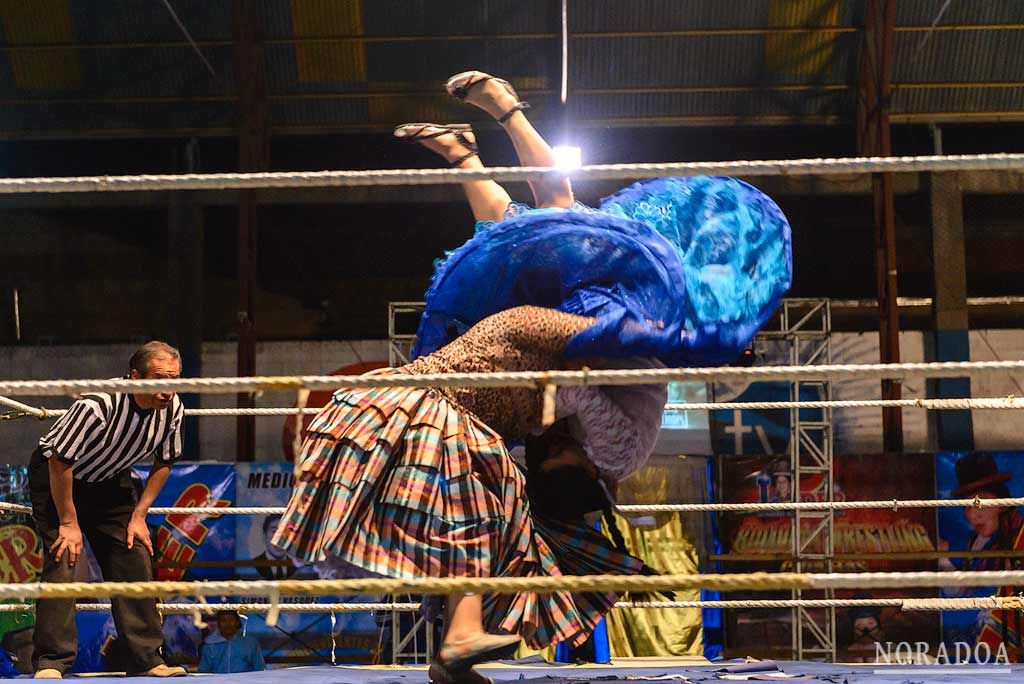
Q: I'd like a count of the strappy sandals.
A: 2